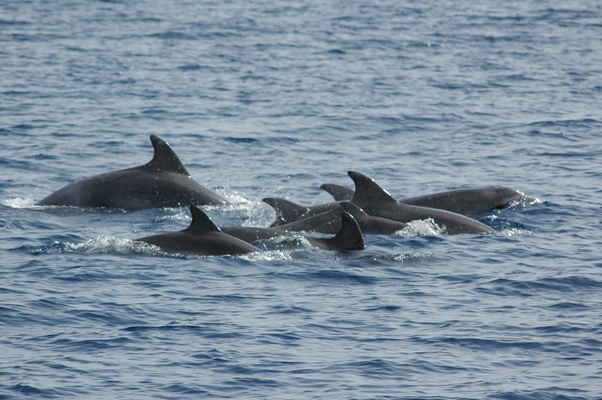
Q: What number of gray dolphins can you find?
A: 7